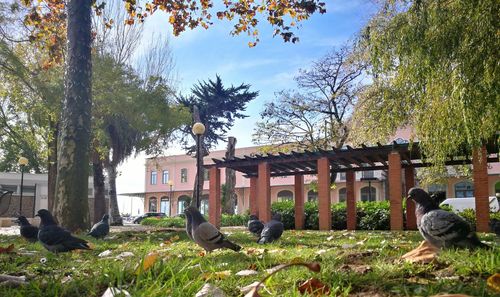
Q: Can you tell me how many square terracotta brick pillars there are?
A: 9